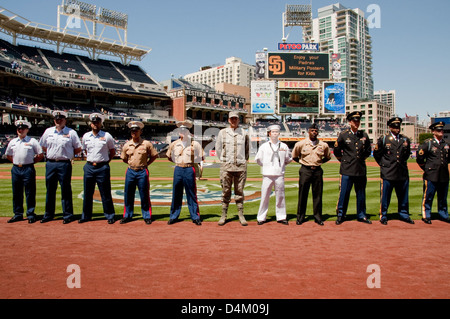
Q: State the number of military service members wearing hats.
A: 11